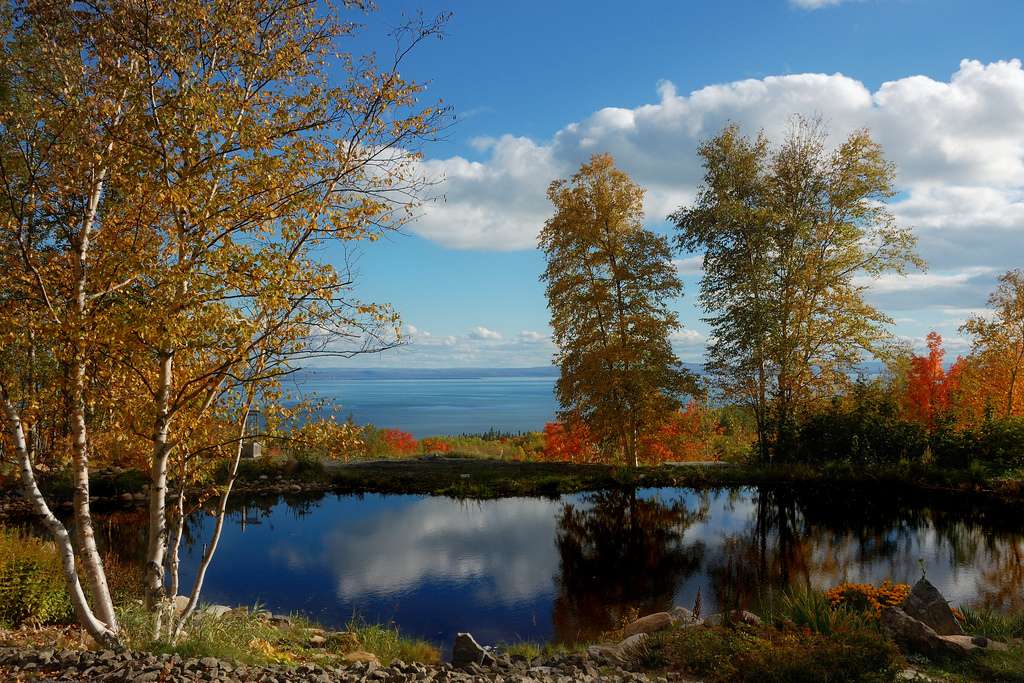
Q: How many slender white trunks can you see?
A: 5